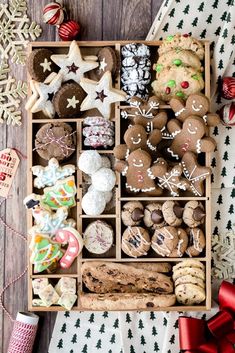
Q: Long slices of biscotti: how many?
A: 3